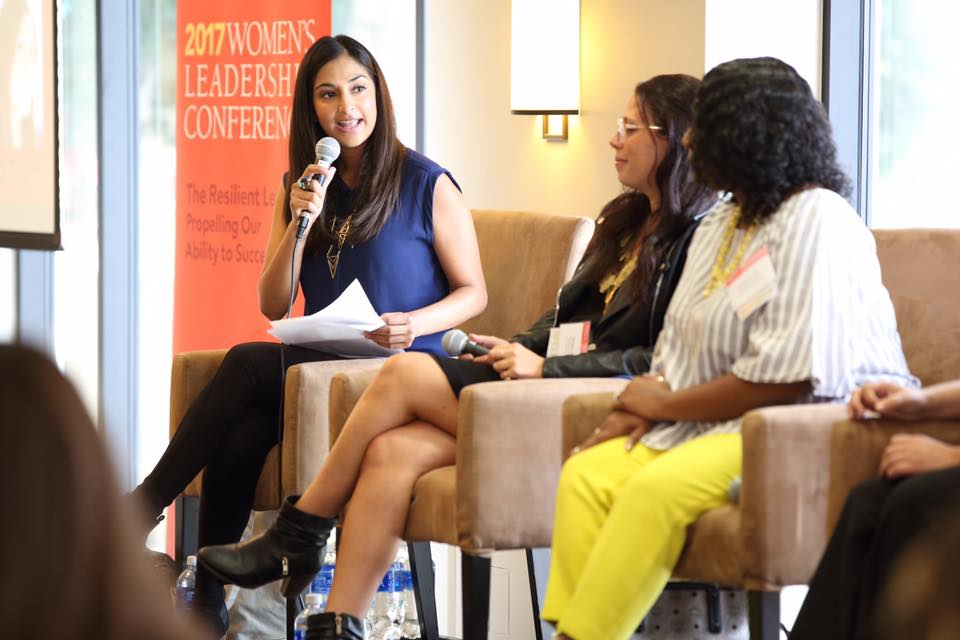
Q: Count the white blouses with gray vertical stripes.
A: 1